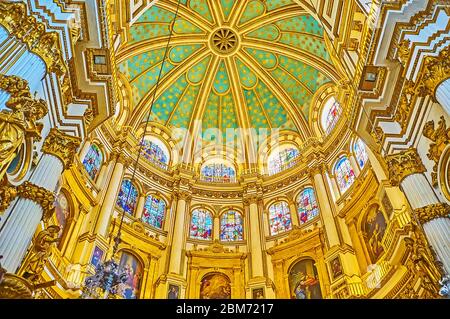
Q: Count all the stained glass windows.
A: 13